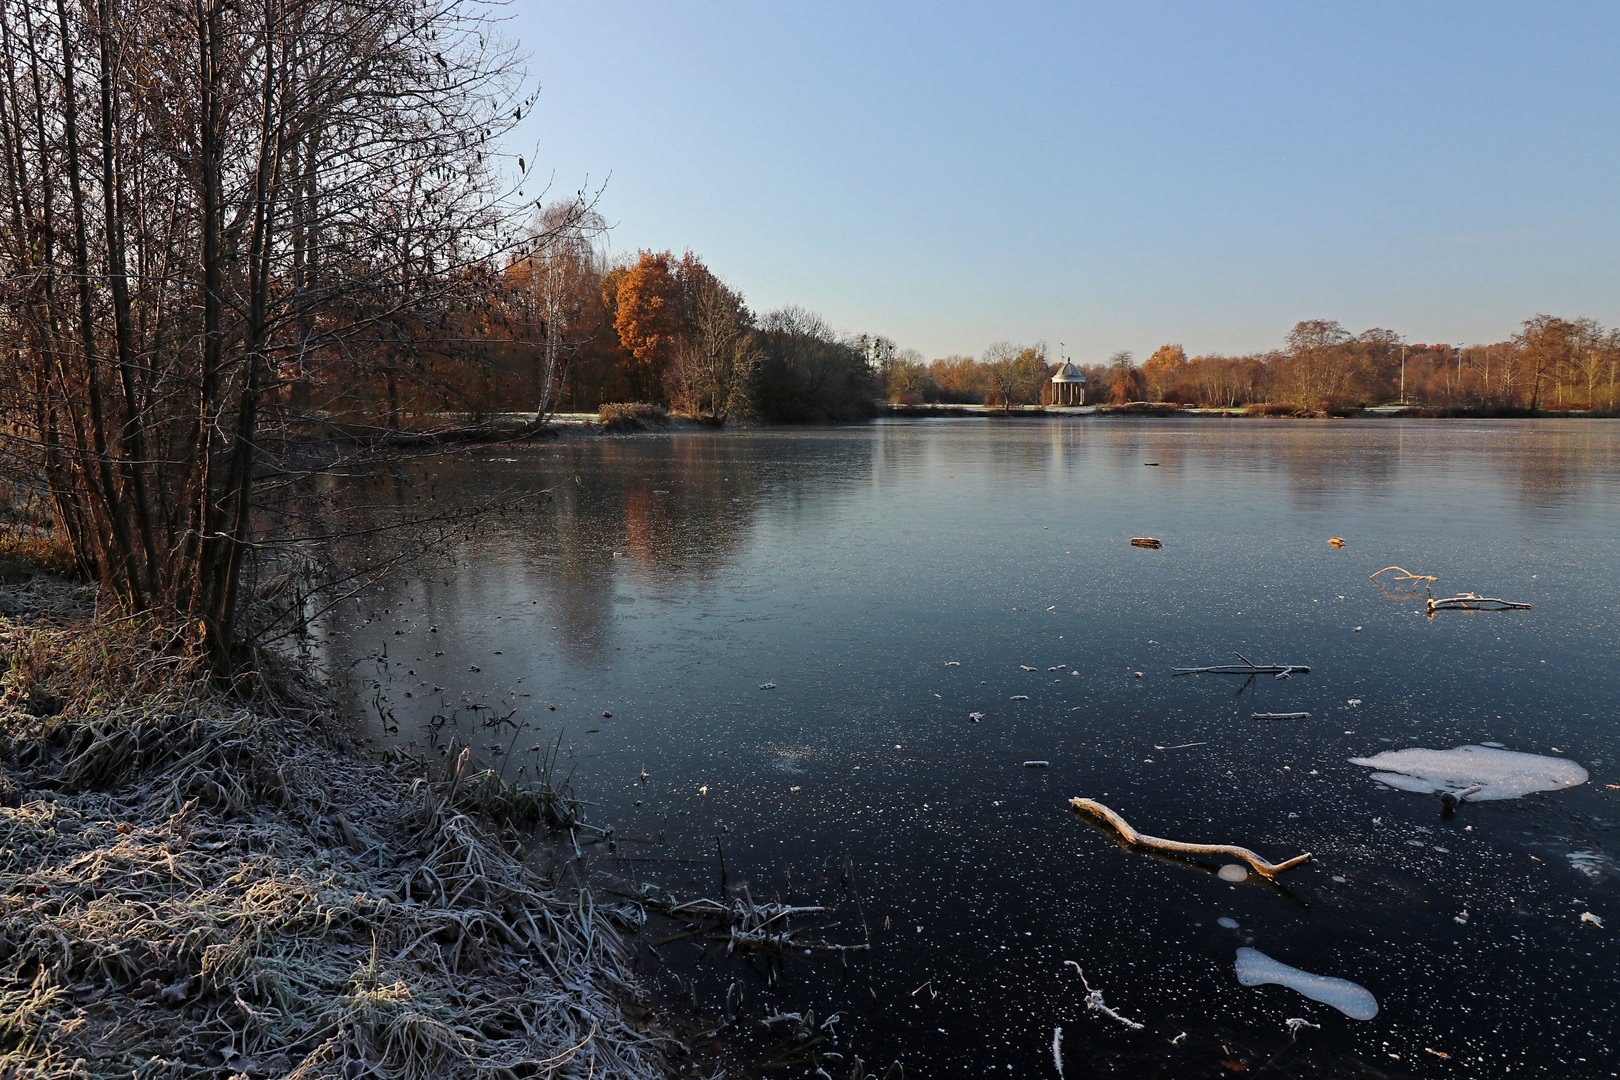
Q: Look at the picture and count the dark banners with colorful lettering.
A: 0